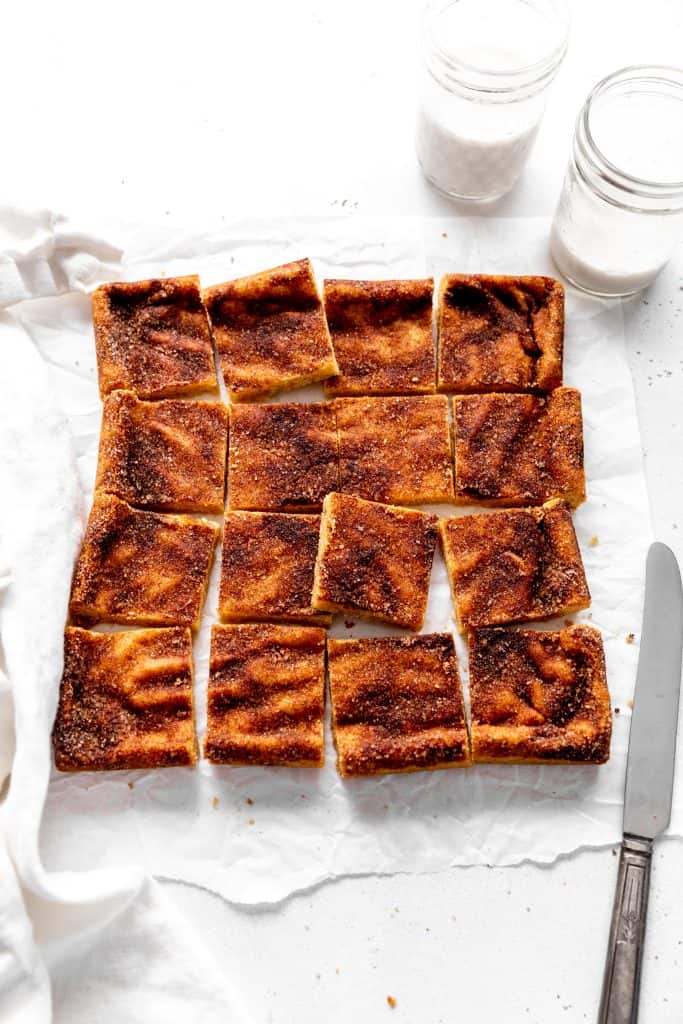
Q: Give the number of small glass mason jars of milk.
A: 2